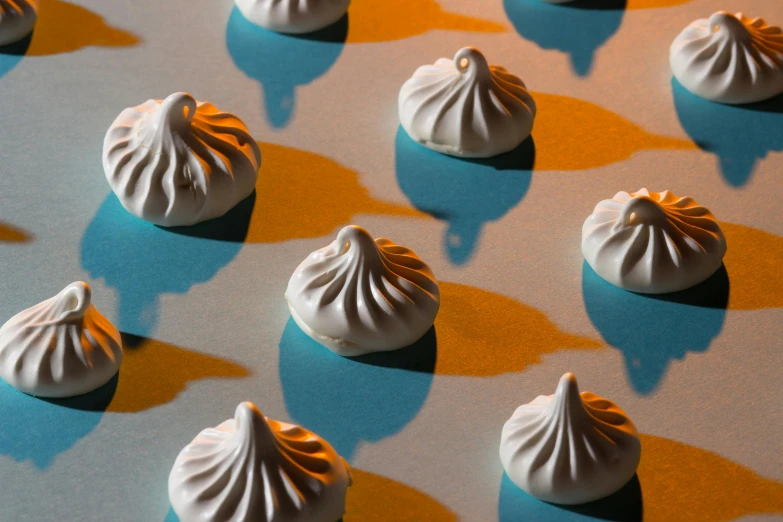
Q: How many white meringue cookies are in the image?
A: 11